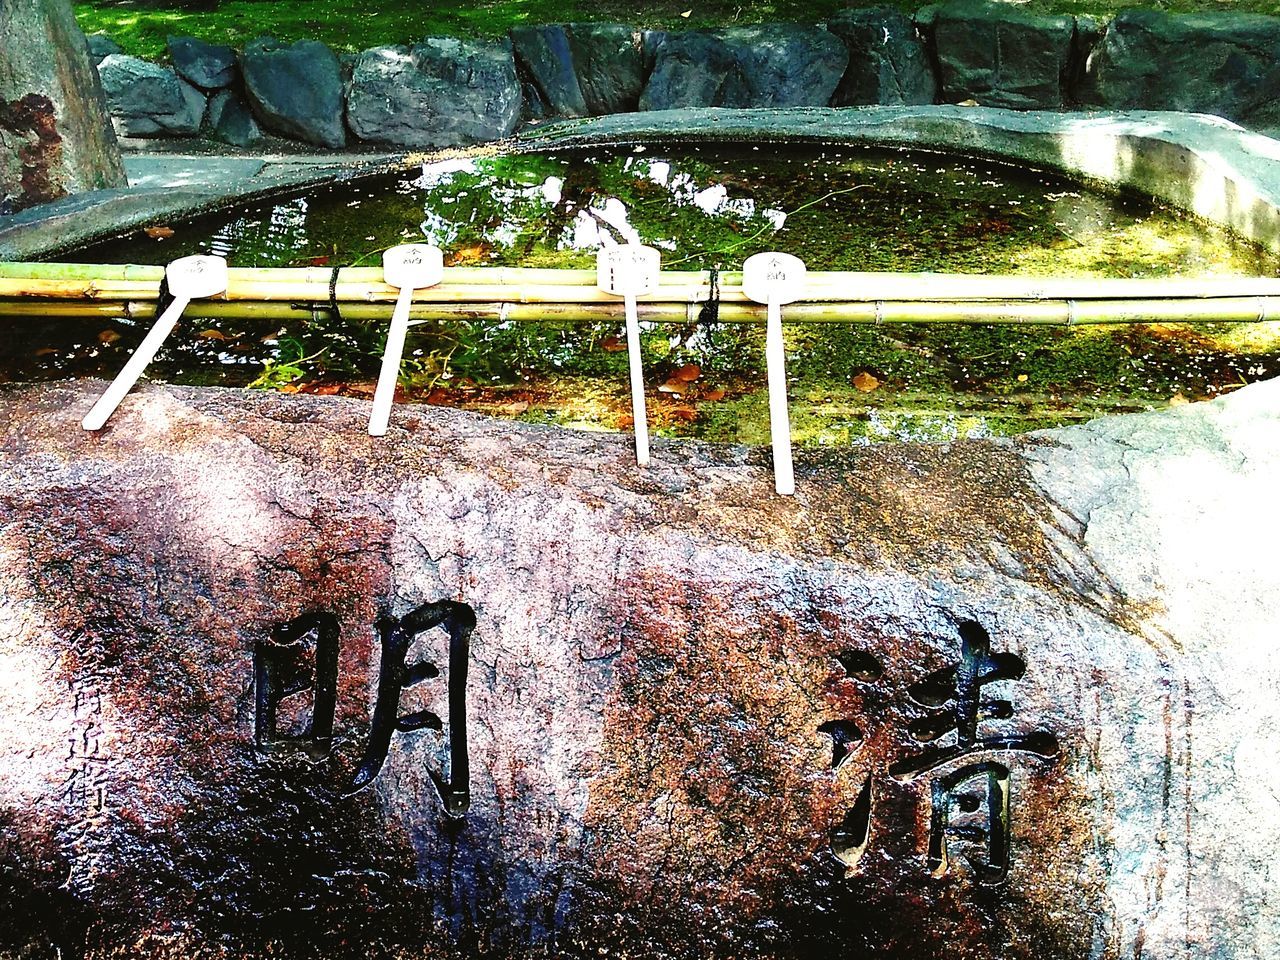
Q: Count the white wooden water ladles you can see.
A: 4